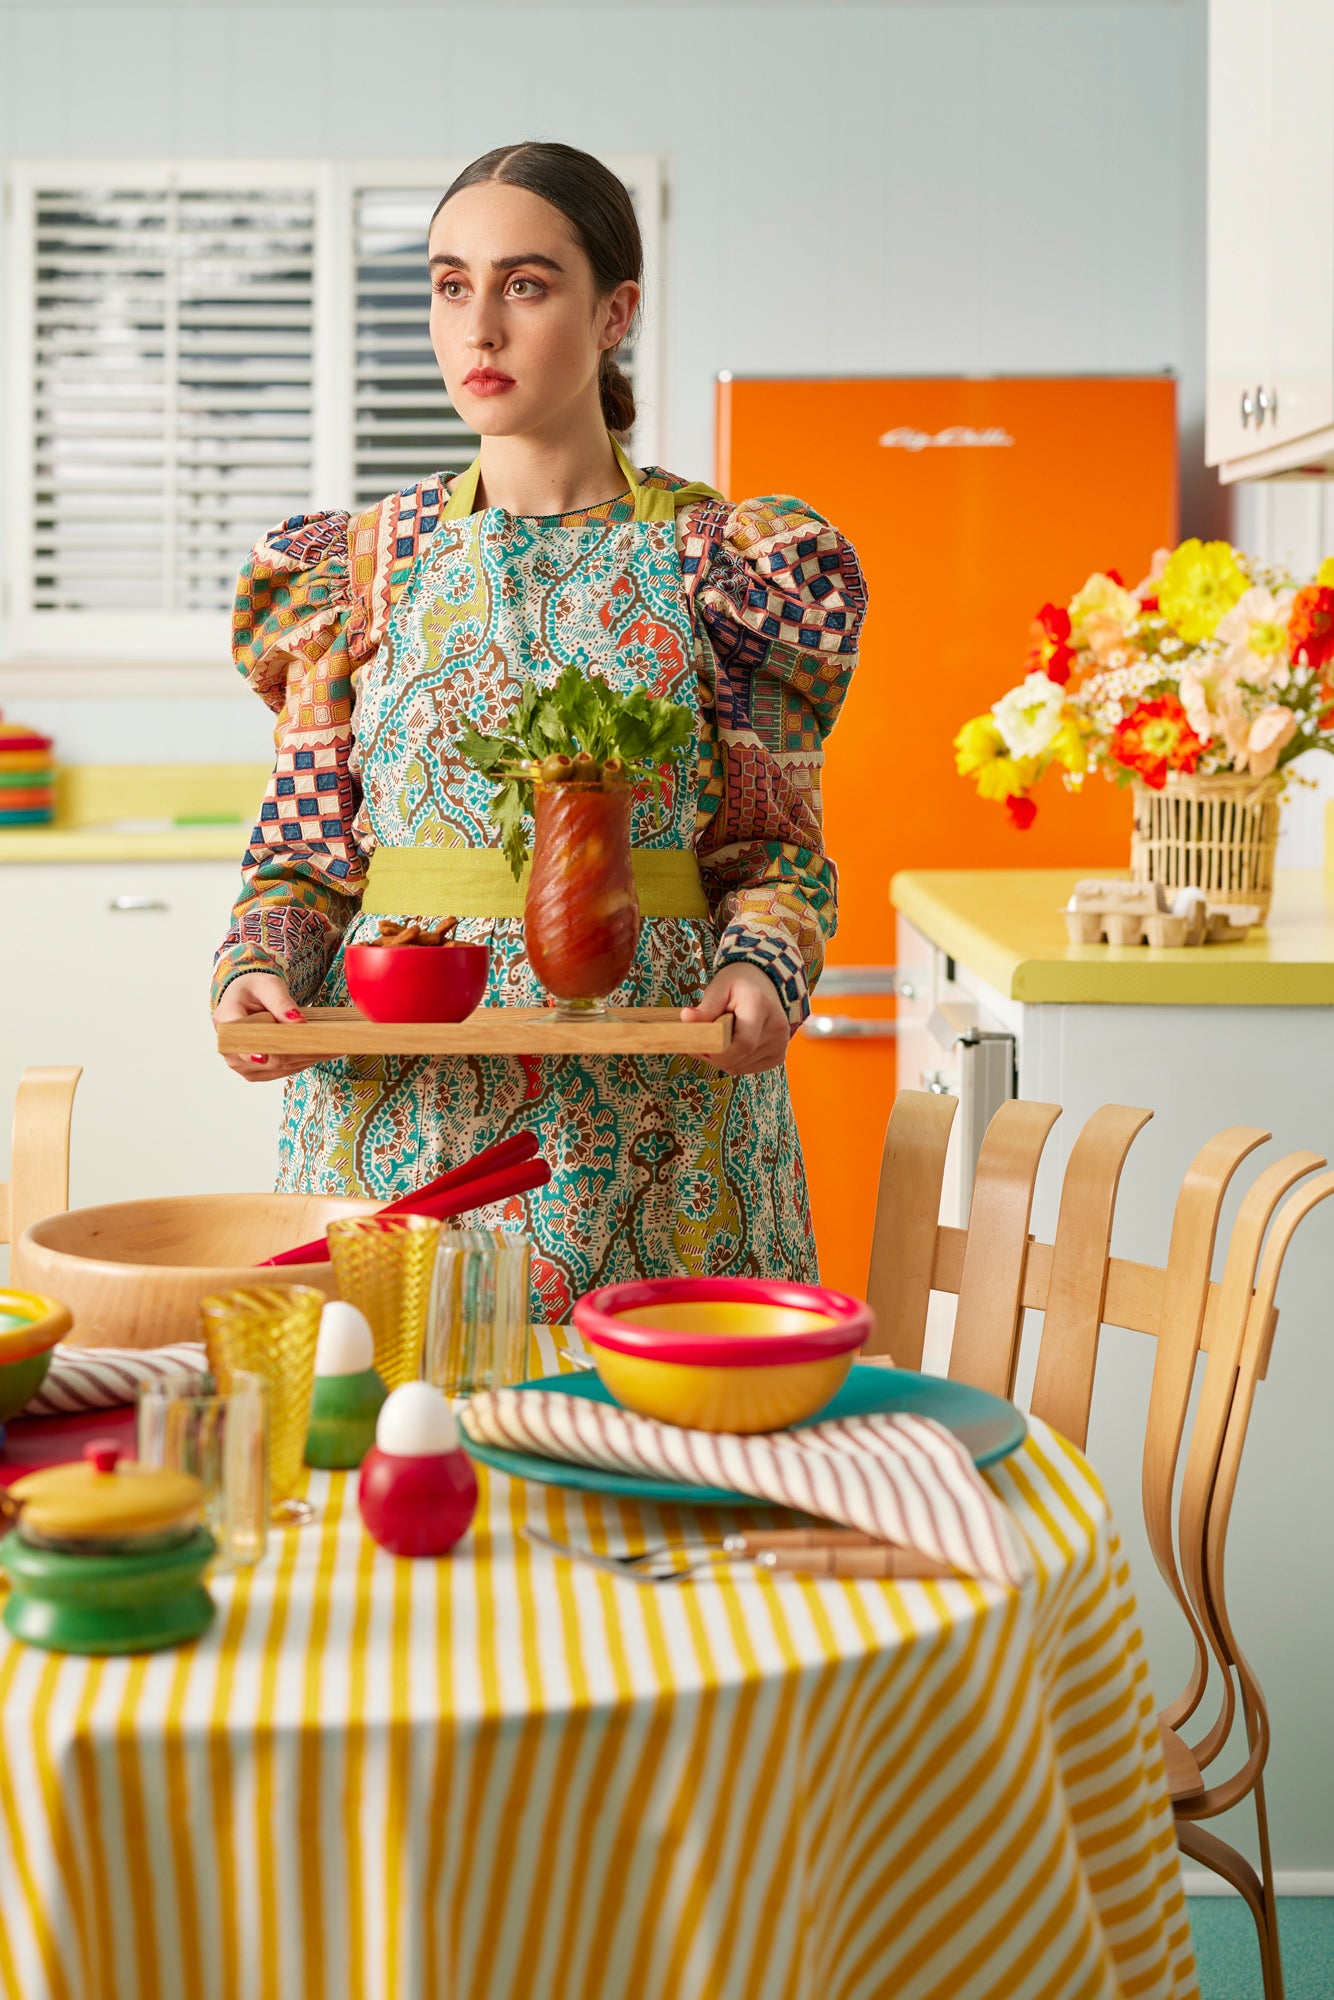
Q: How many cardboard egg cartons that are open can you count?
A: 1